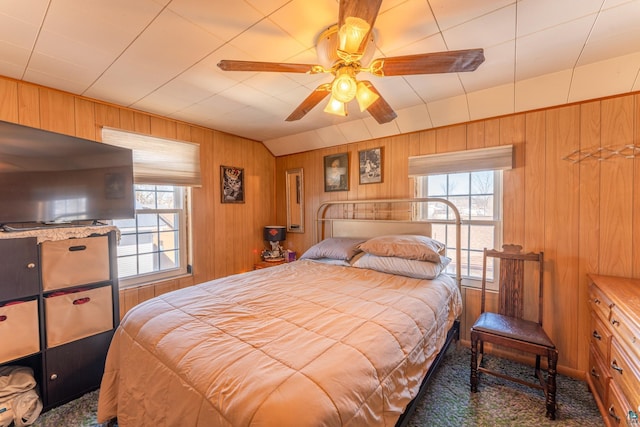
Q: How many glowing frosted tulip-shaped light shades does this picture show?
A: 3